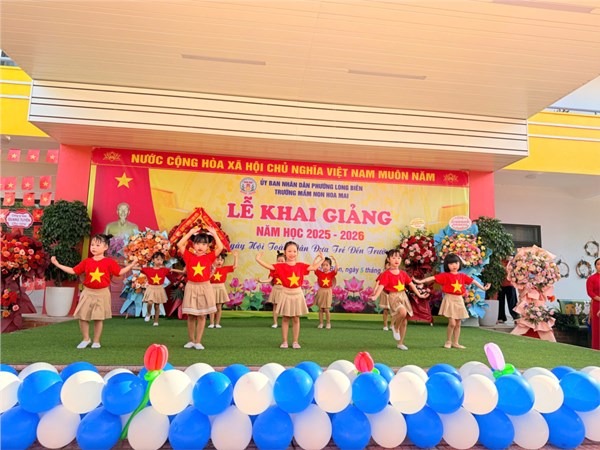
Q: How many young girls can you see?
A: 10